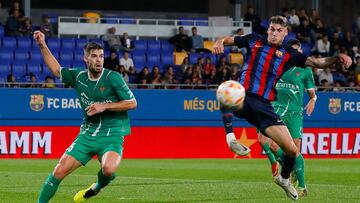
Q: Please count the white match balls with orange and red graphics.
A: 1